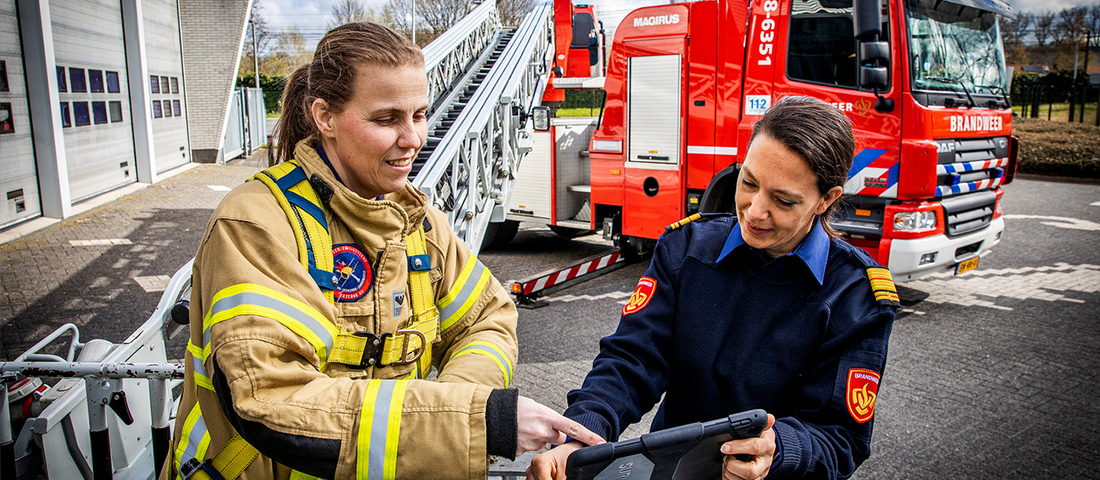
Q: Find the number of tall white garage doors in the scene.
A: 3